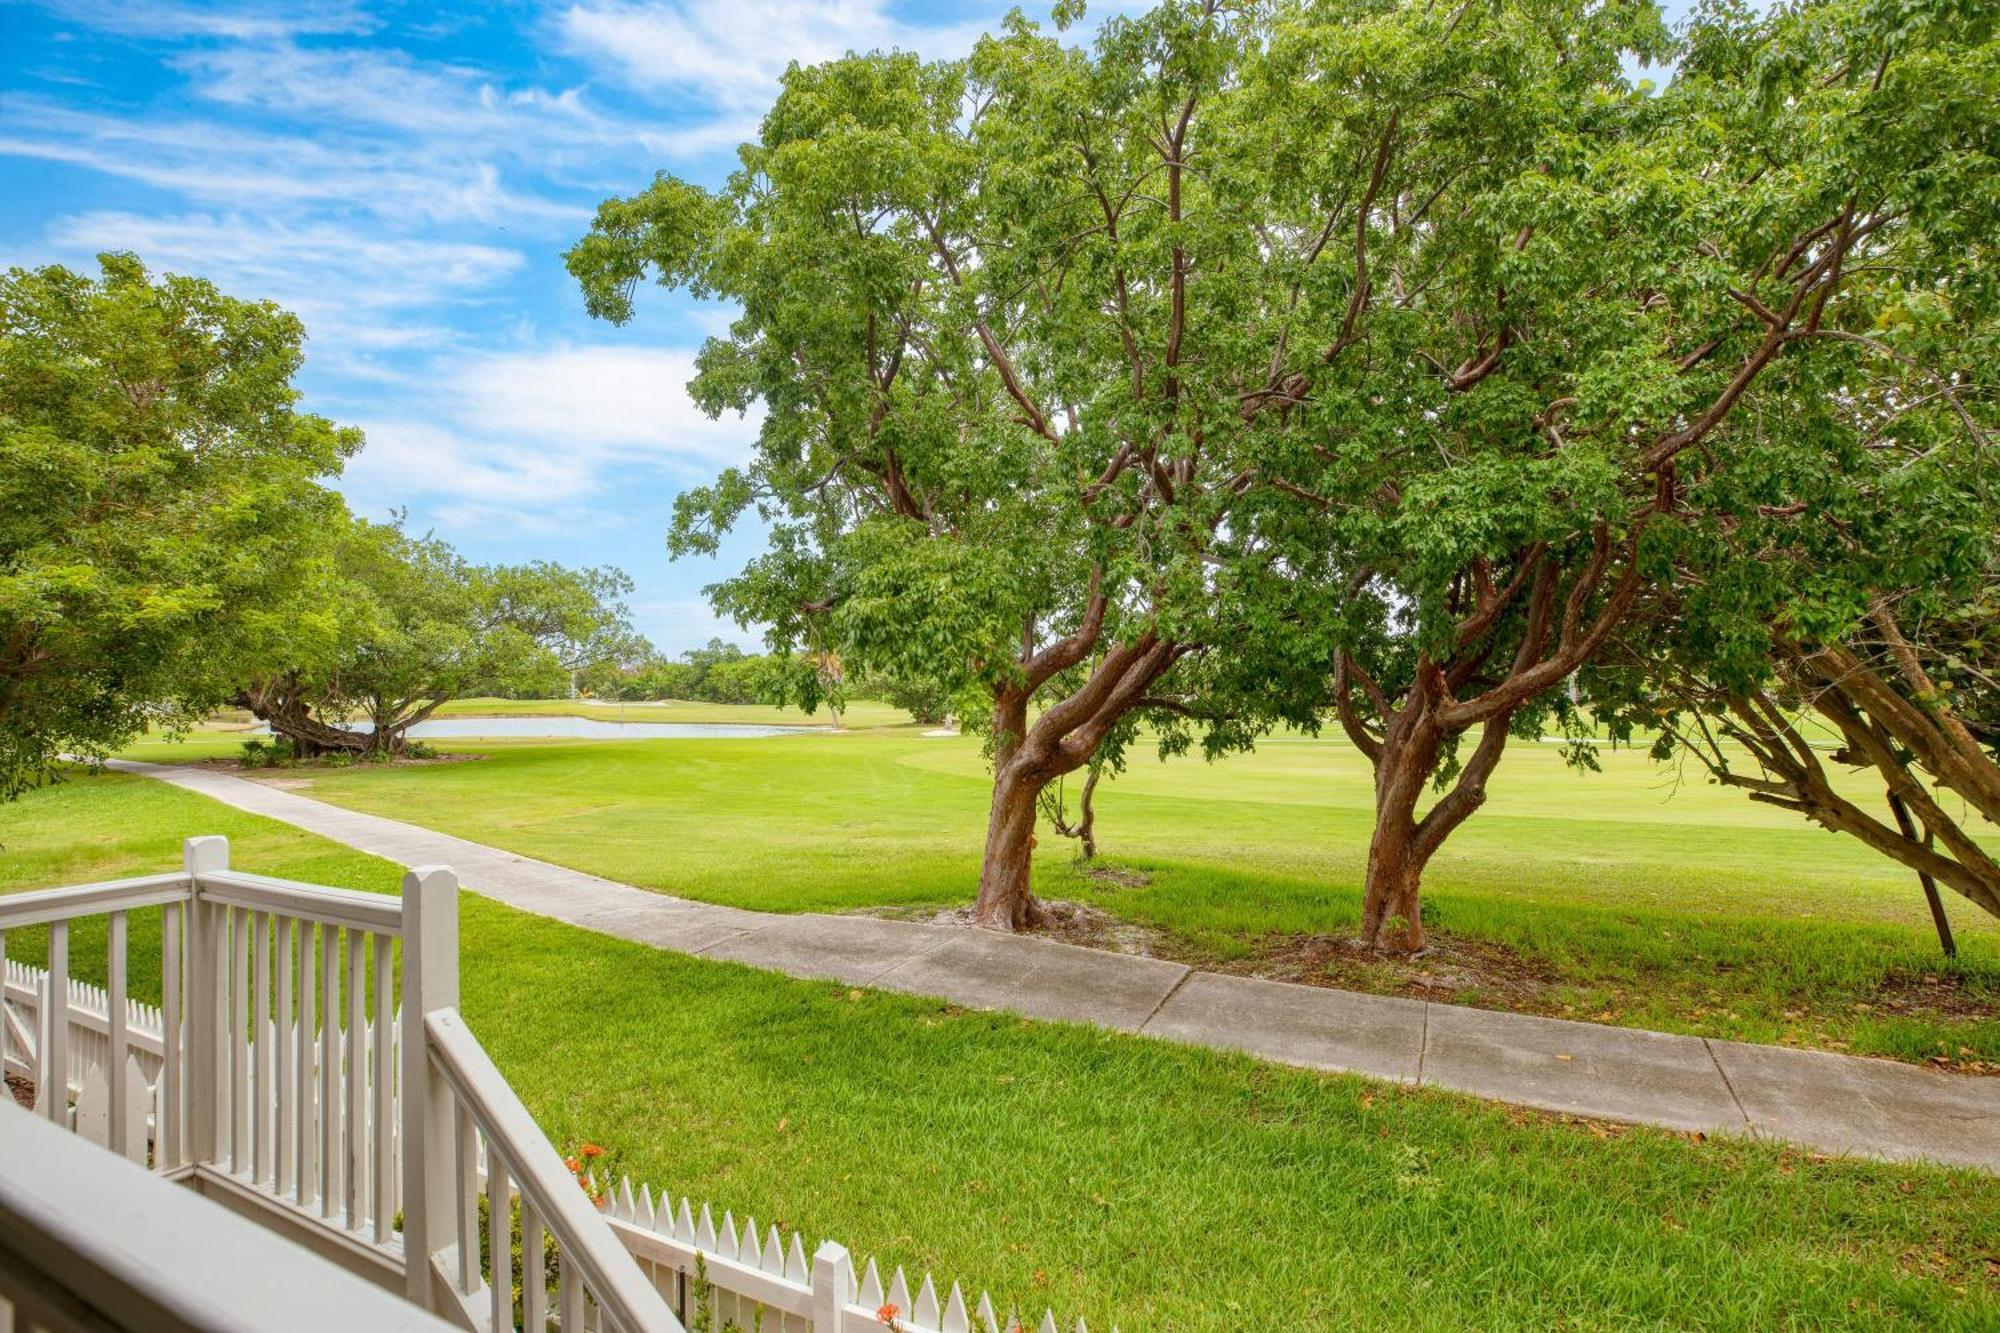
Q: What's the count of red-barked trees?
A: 2